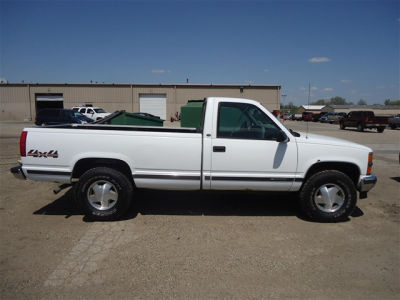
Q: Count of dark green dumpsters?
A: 2